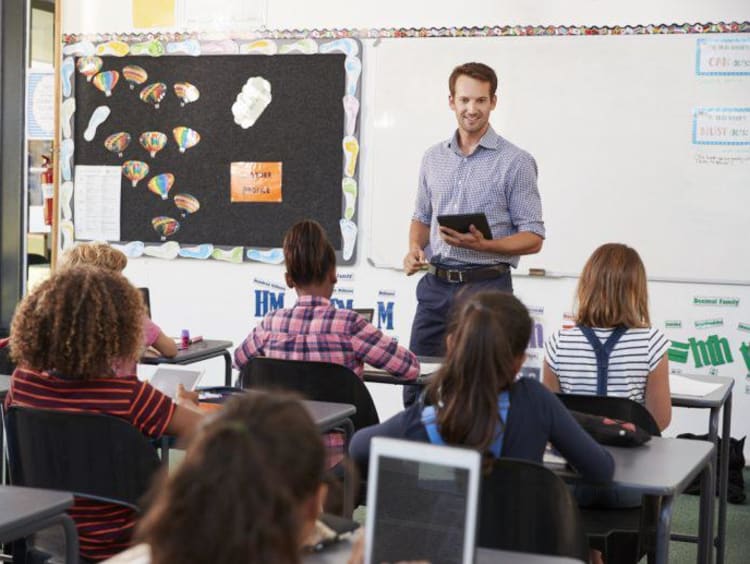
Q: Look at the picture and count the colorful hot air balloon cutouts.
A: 12